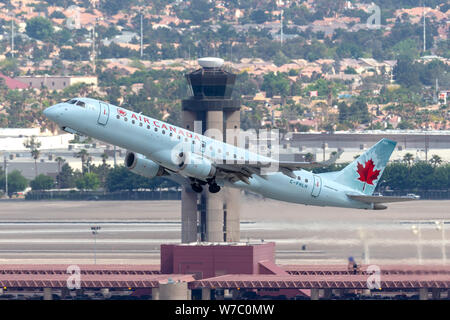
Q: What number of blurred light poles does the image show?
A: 3